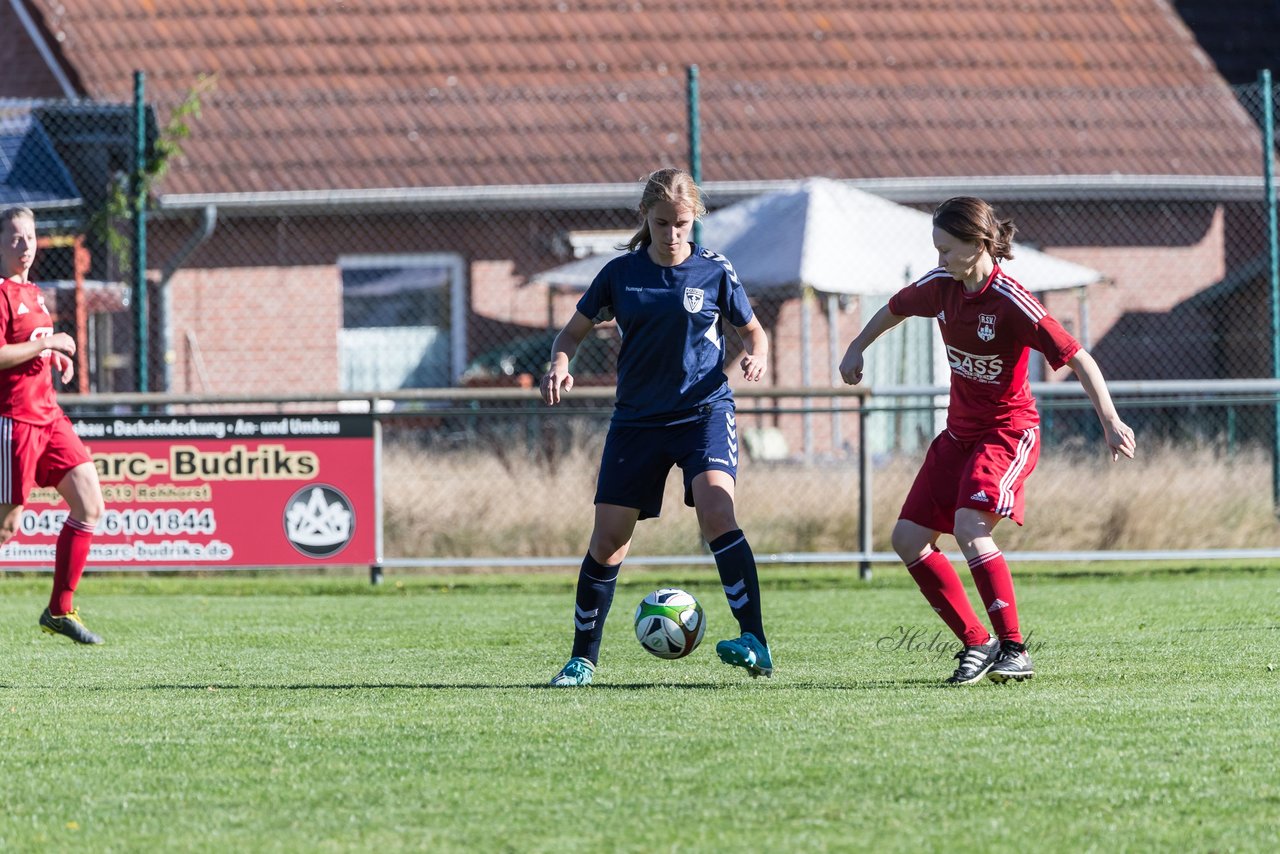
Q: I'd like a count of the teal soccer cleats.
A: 2